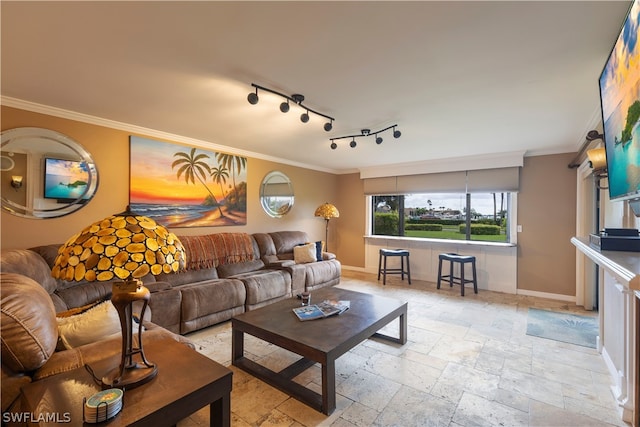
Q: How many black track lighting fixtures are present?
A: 2